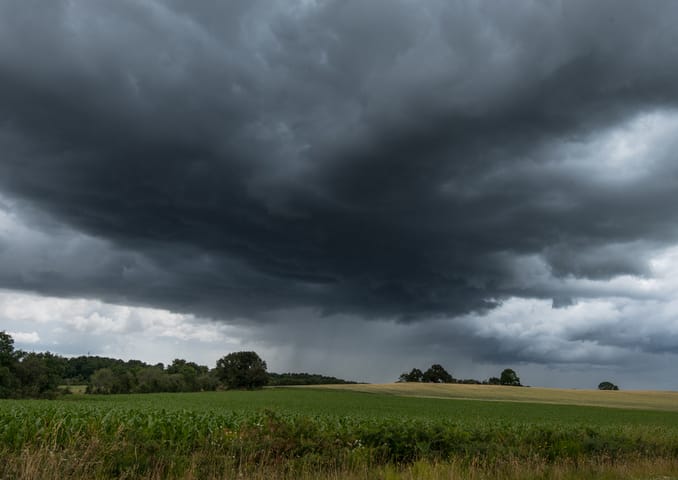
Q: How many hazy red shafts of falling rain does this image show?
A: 0